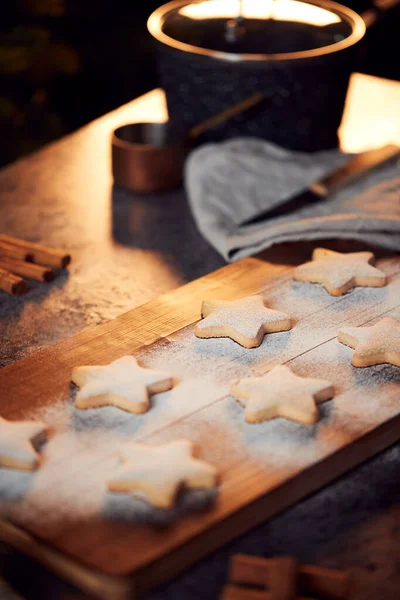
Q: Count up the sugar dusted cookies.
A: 7